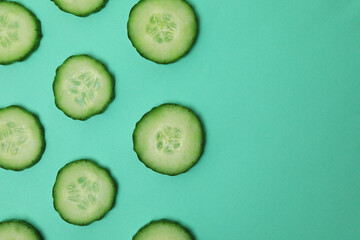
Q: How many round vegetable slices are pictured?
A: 9